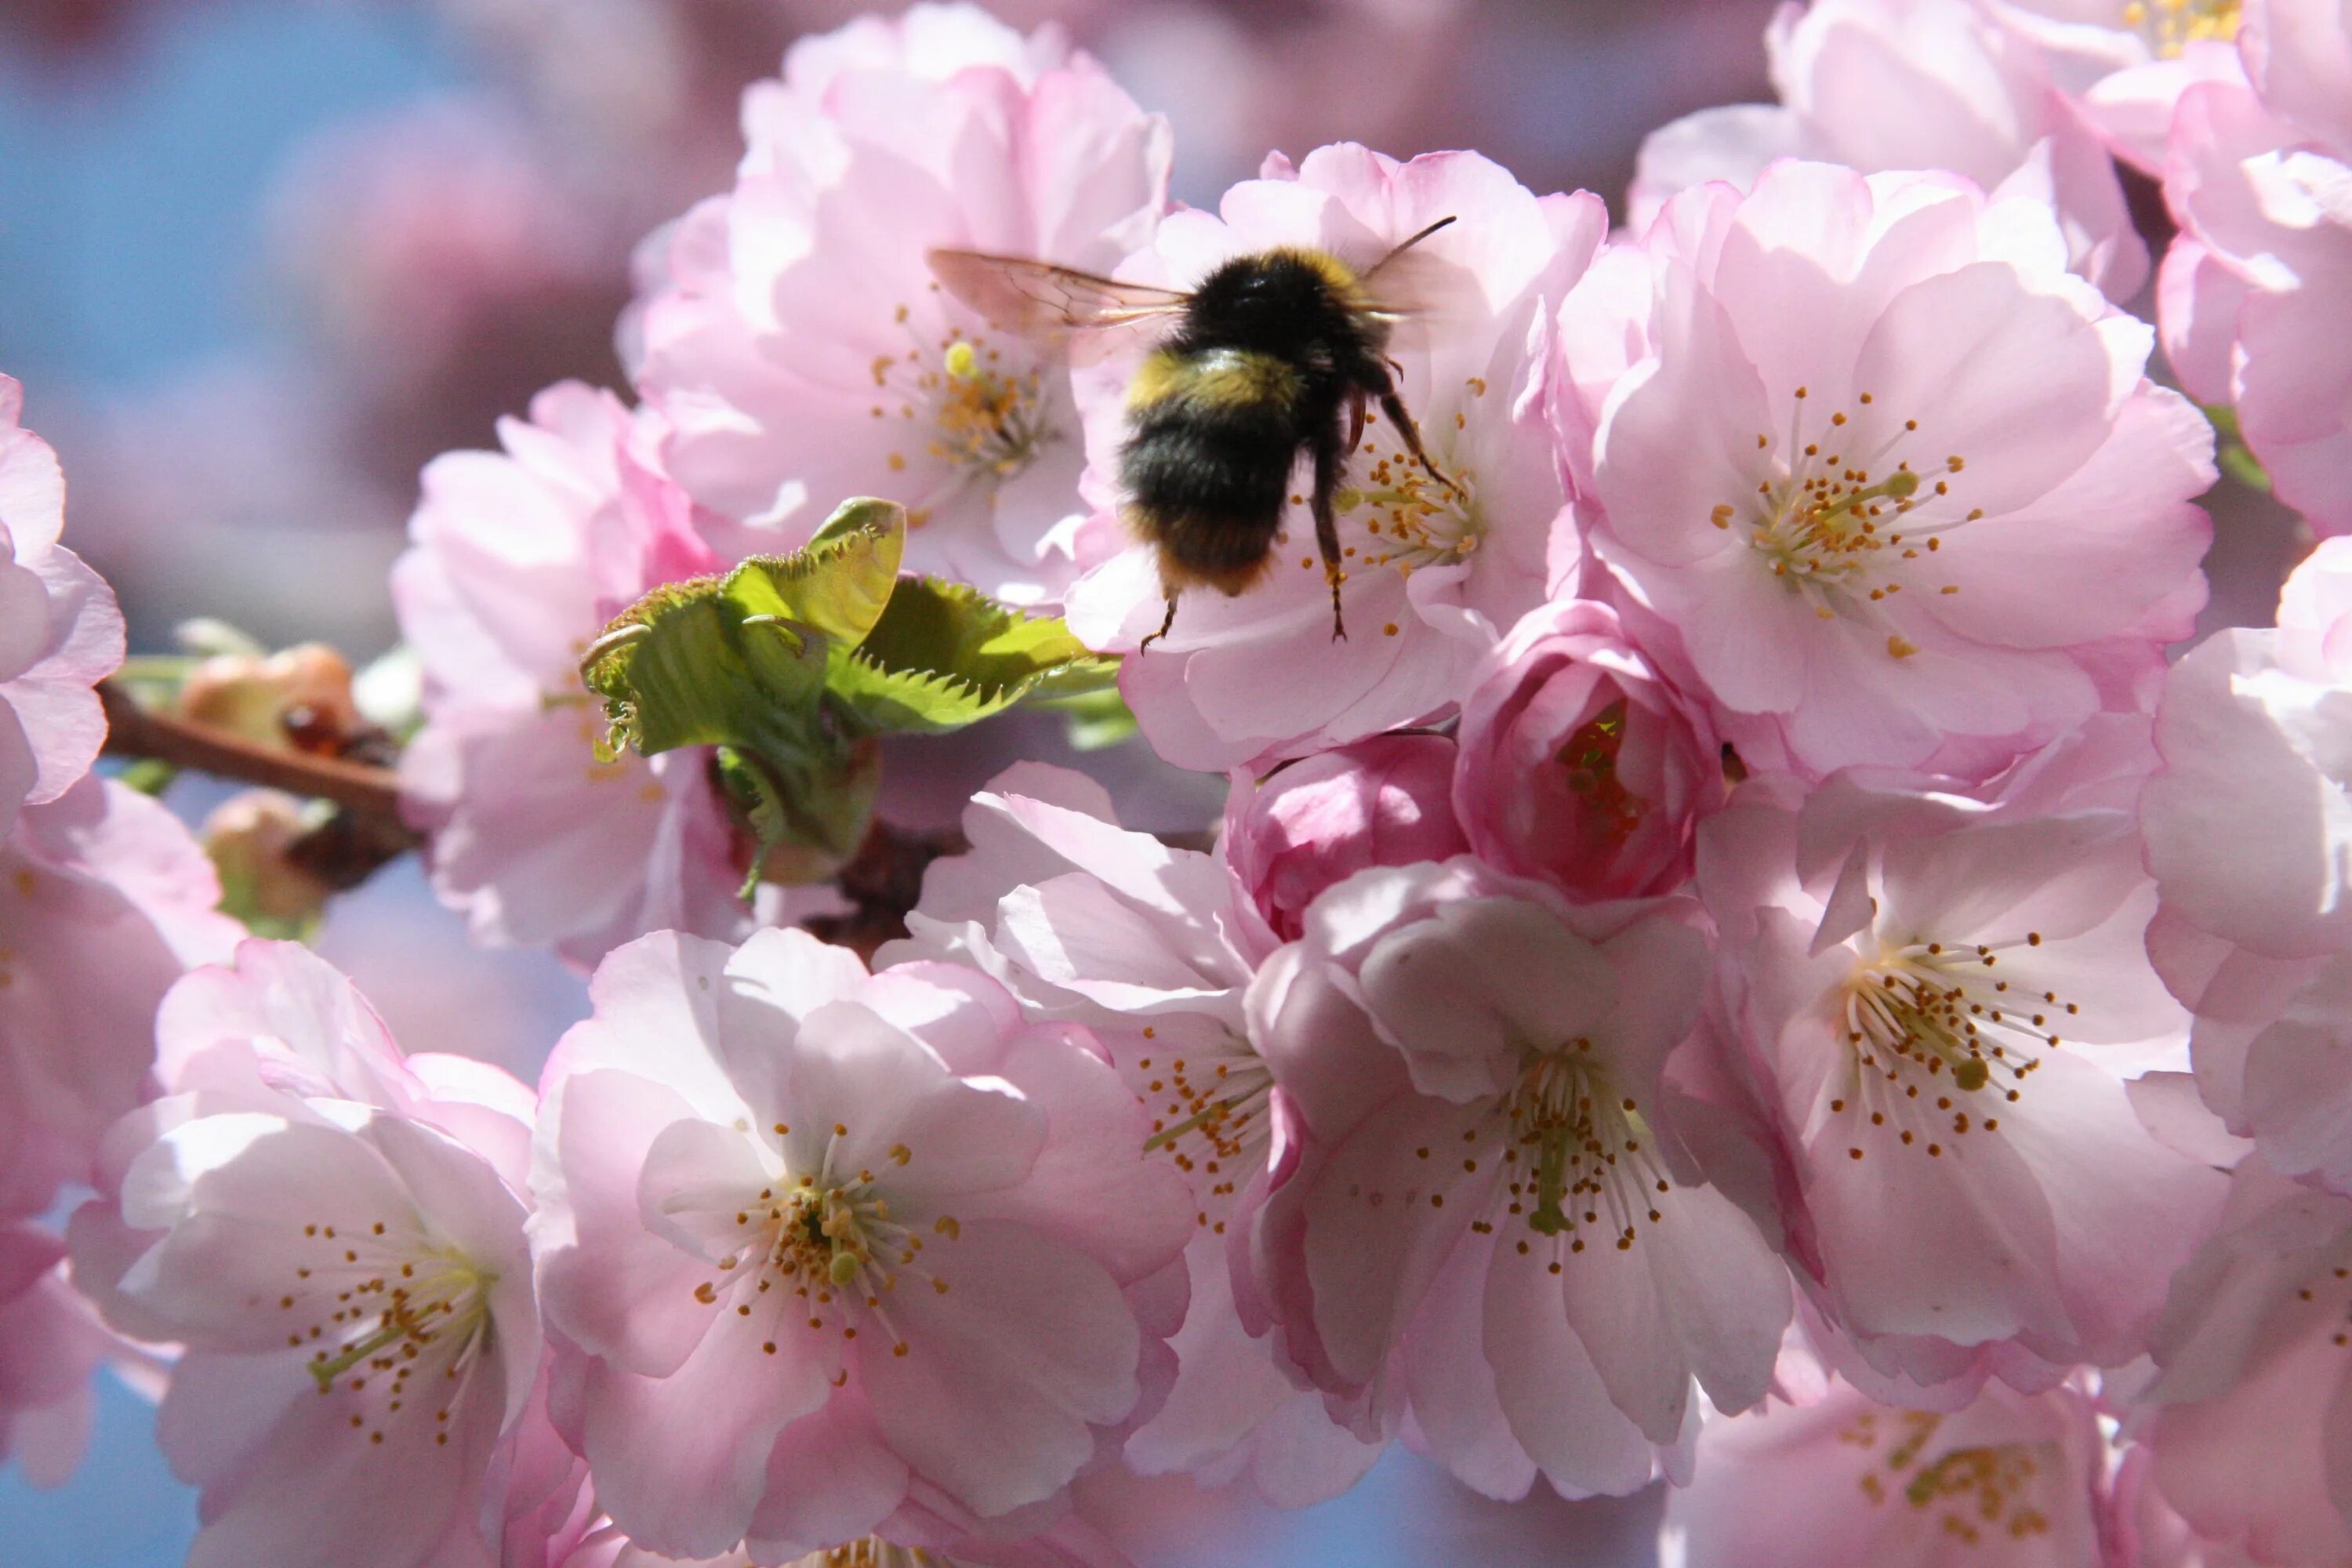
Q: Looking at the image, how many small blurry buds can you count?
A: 2